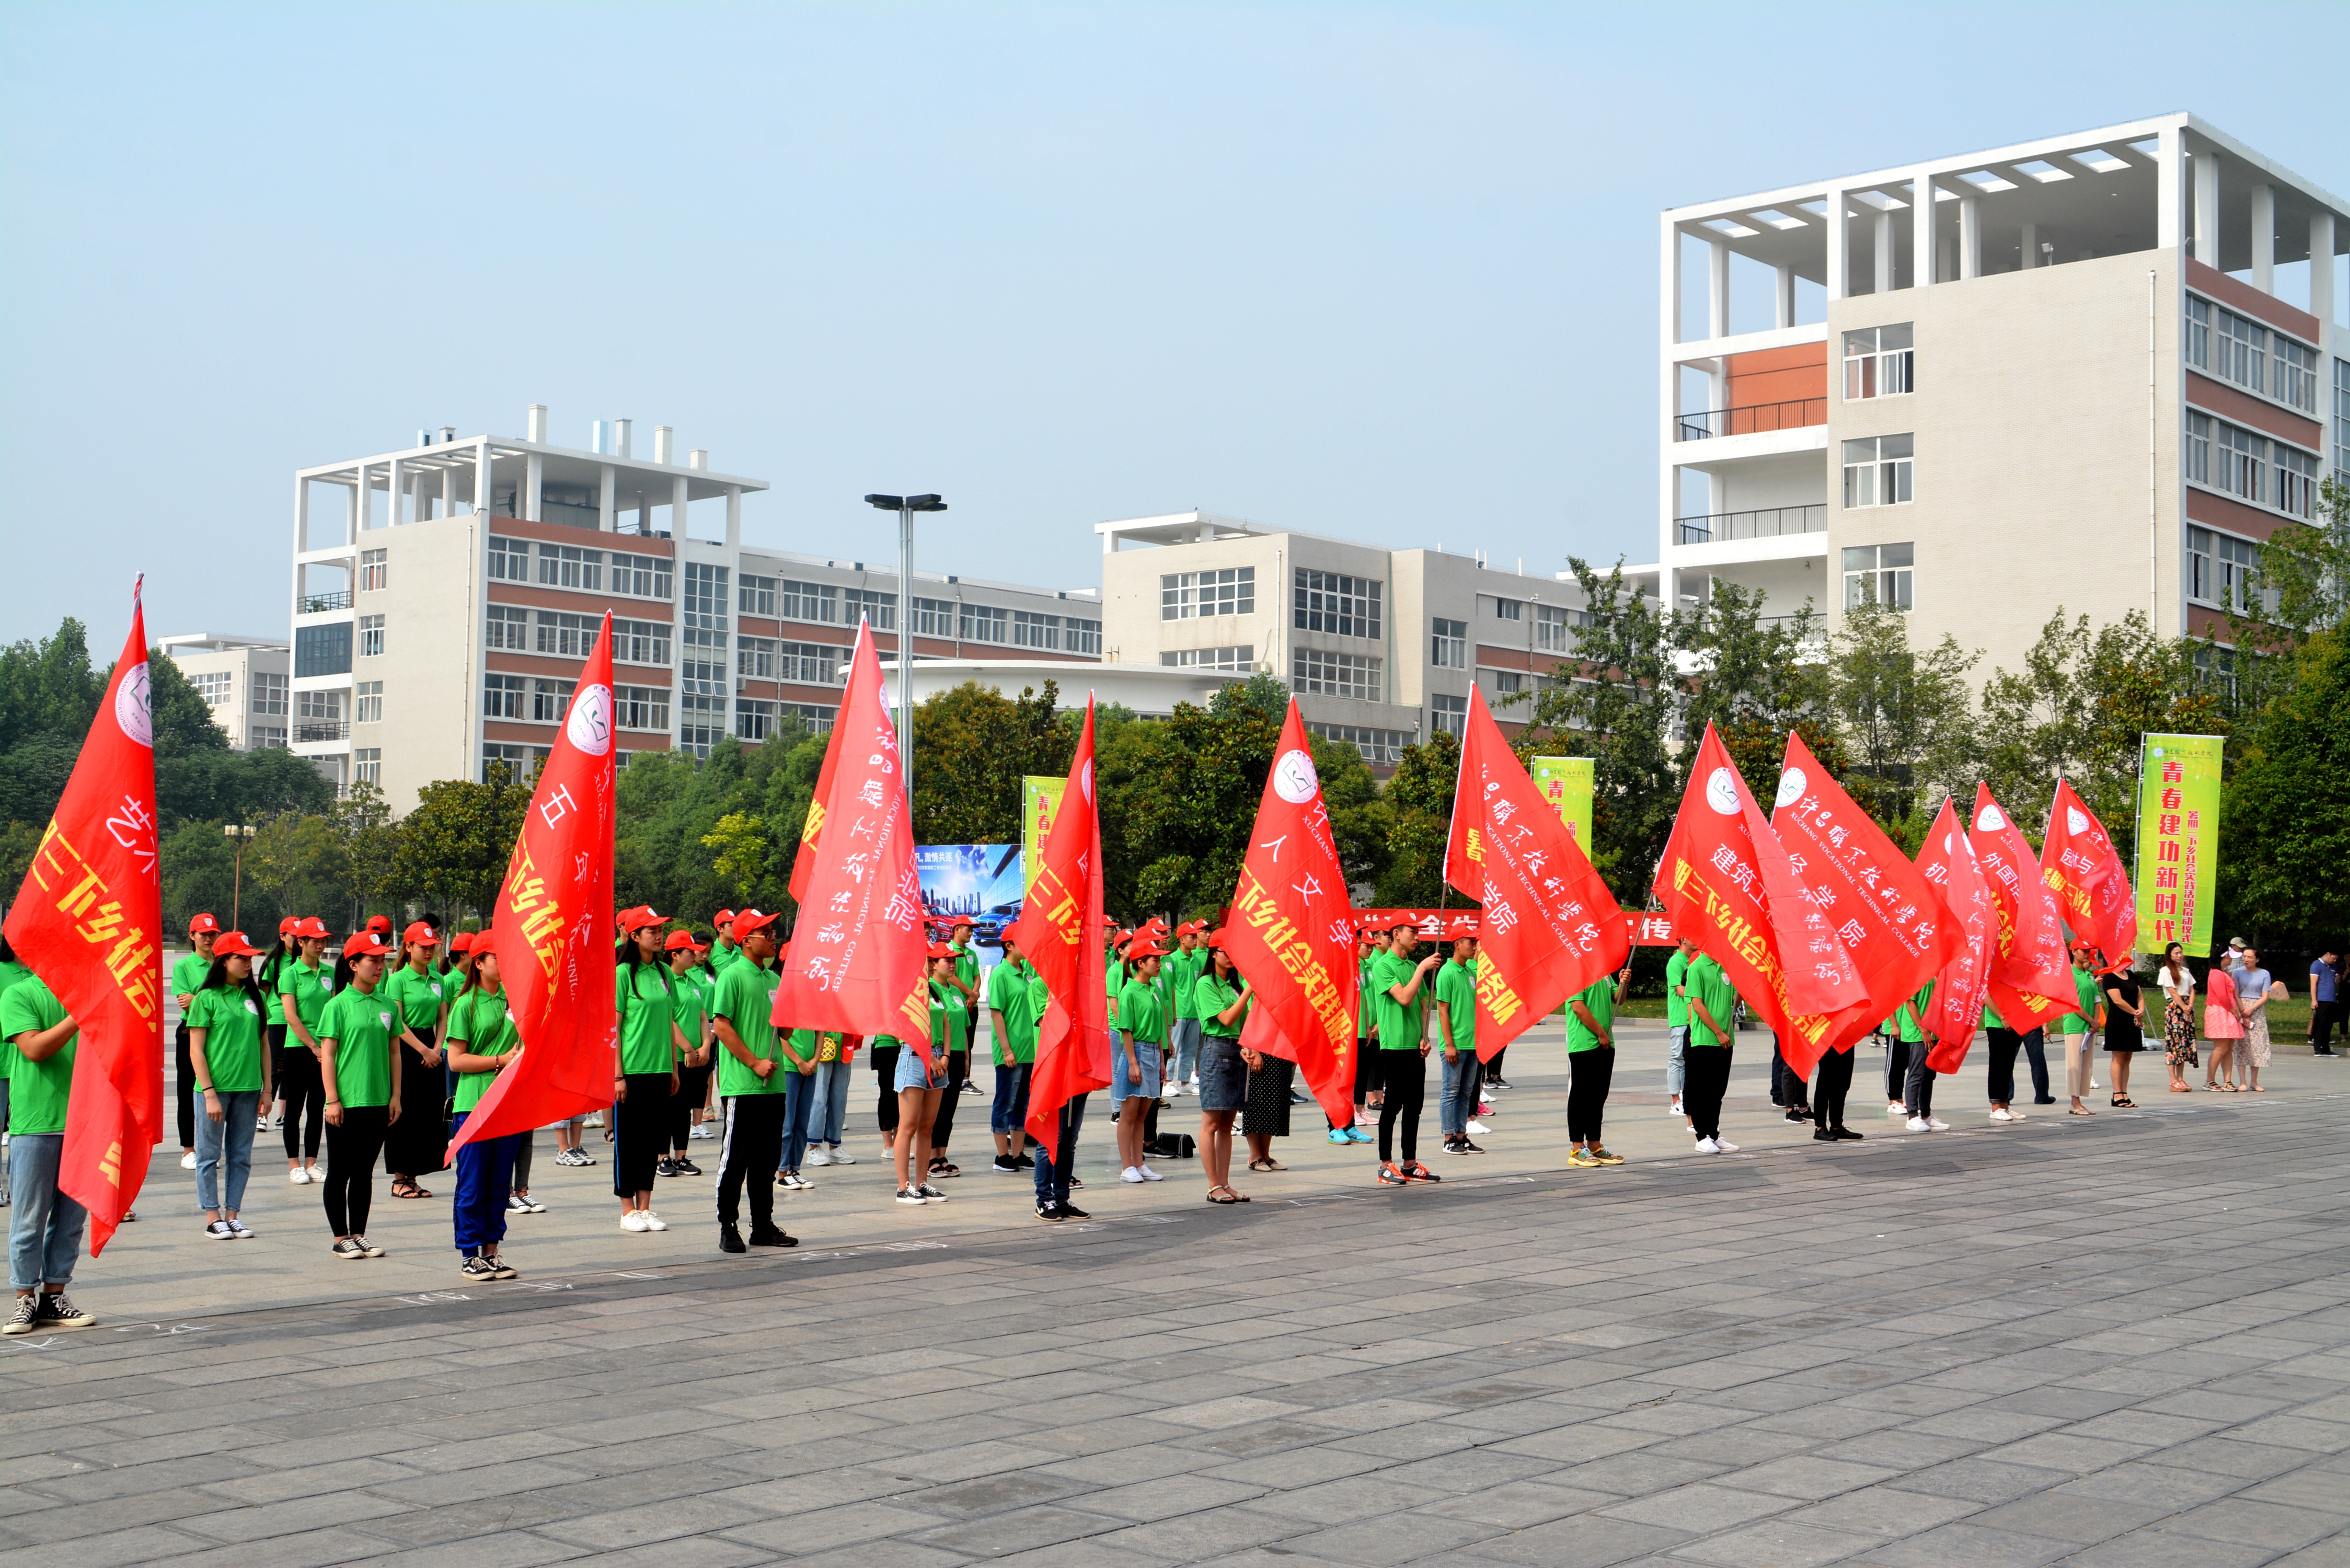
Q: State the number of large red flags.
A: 11